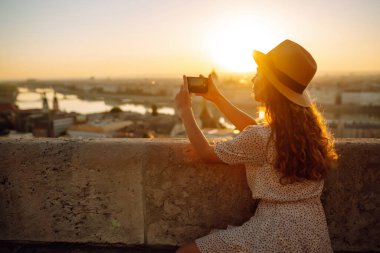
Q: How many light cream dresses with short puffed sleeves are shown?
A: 1